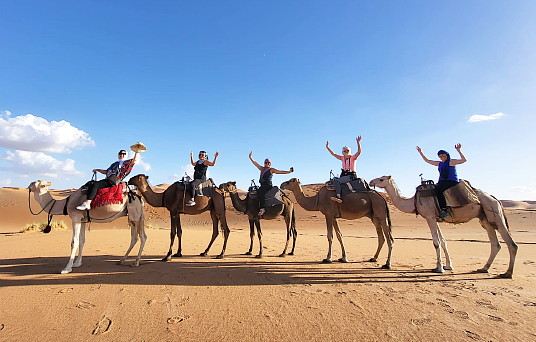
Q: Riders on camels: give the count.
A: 5